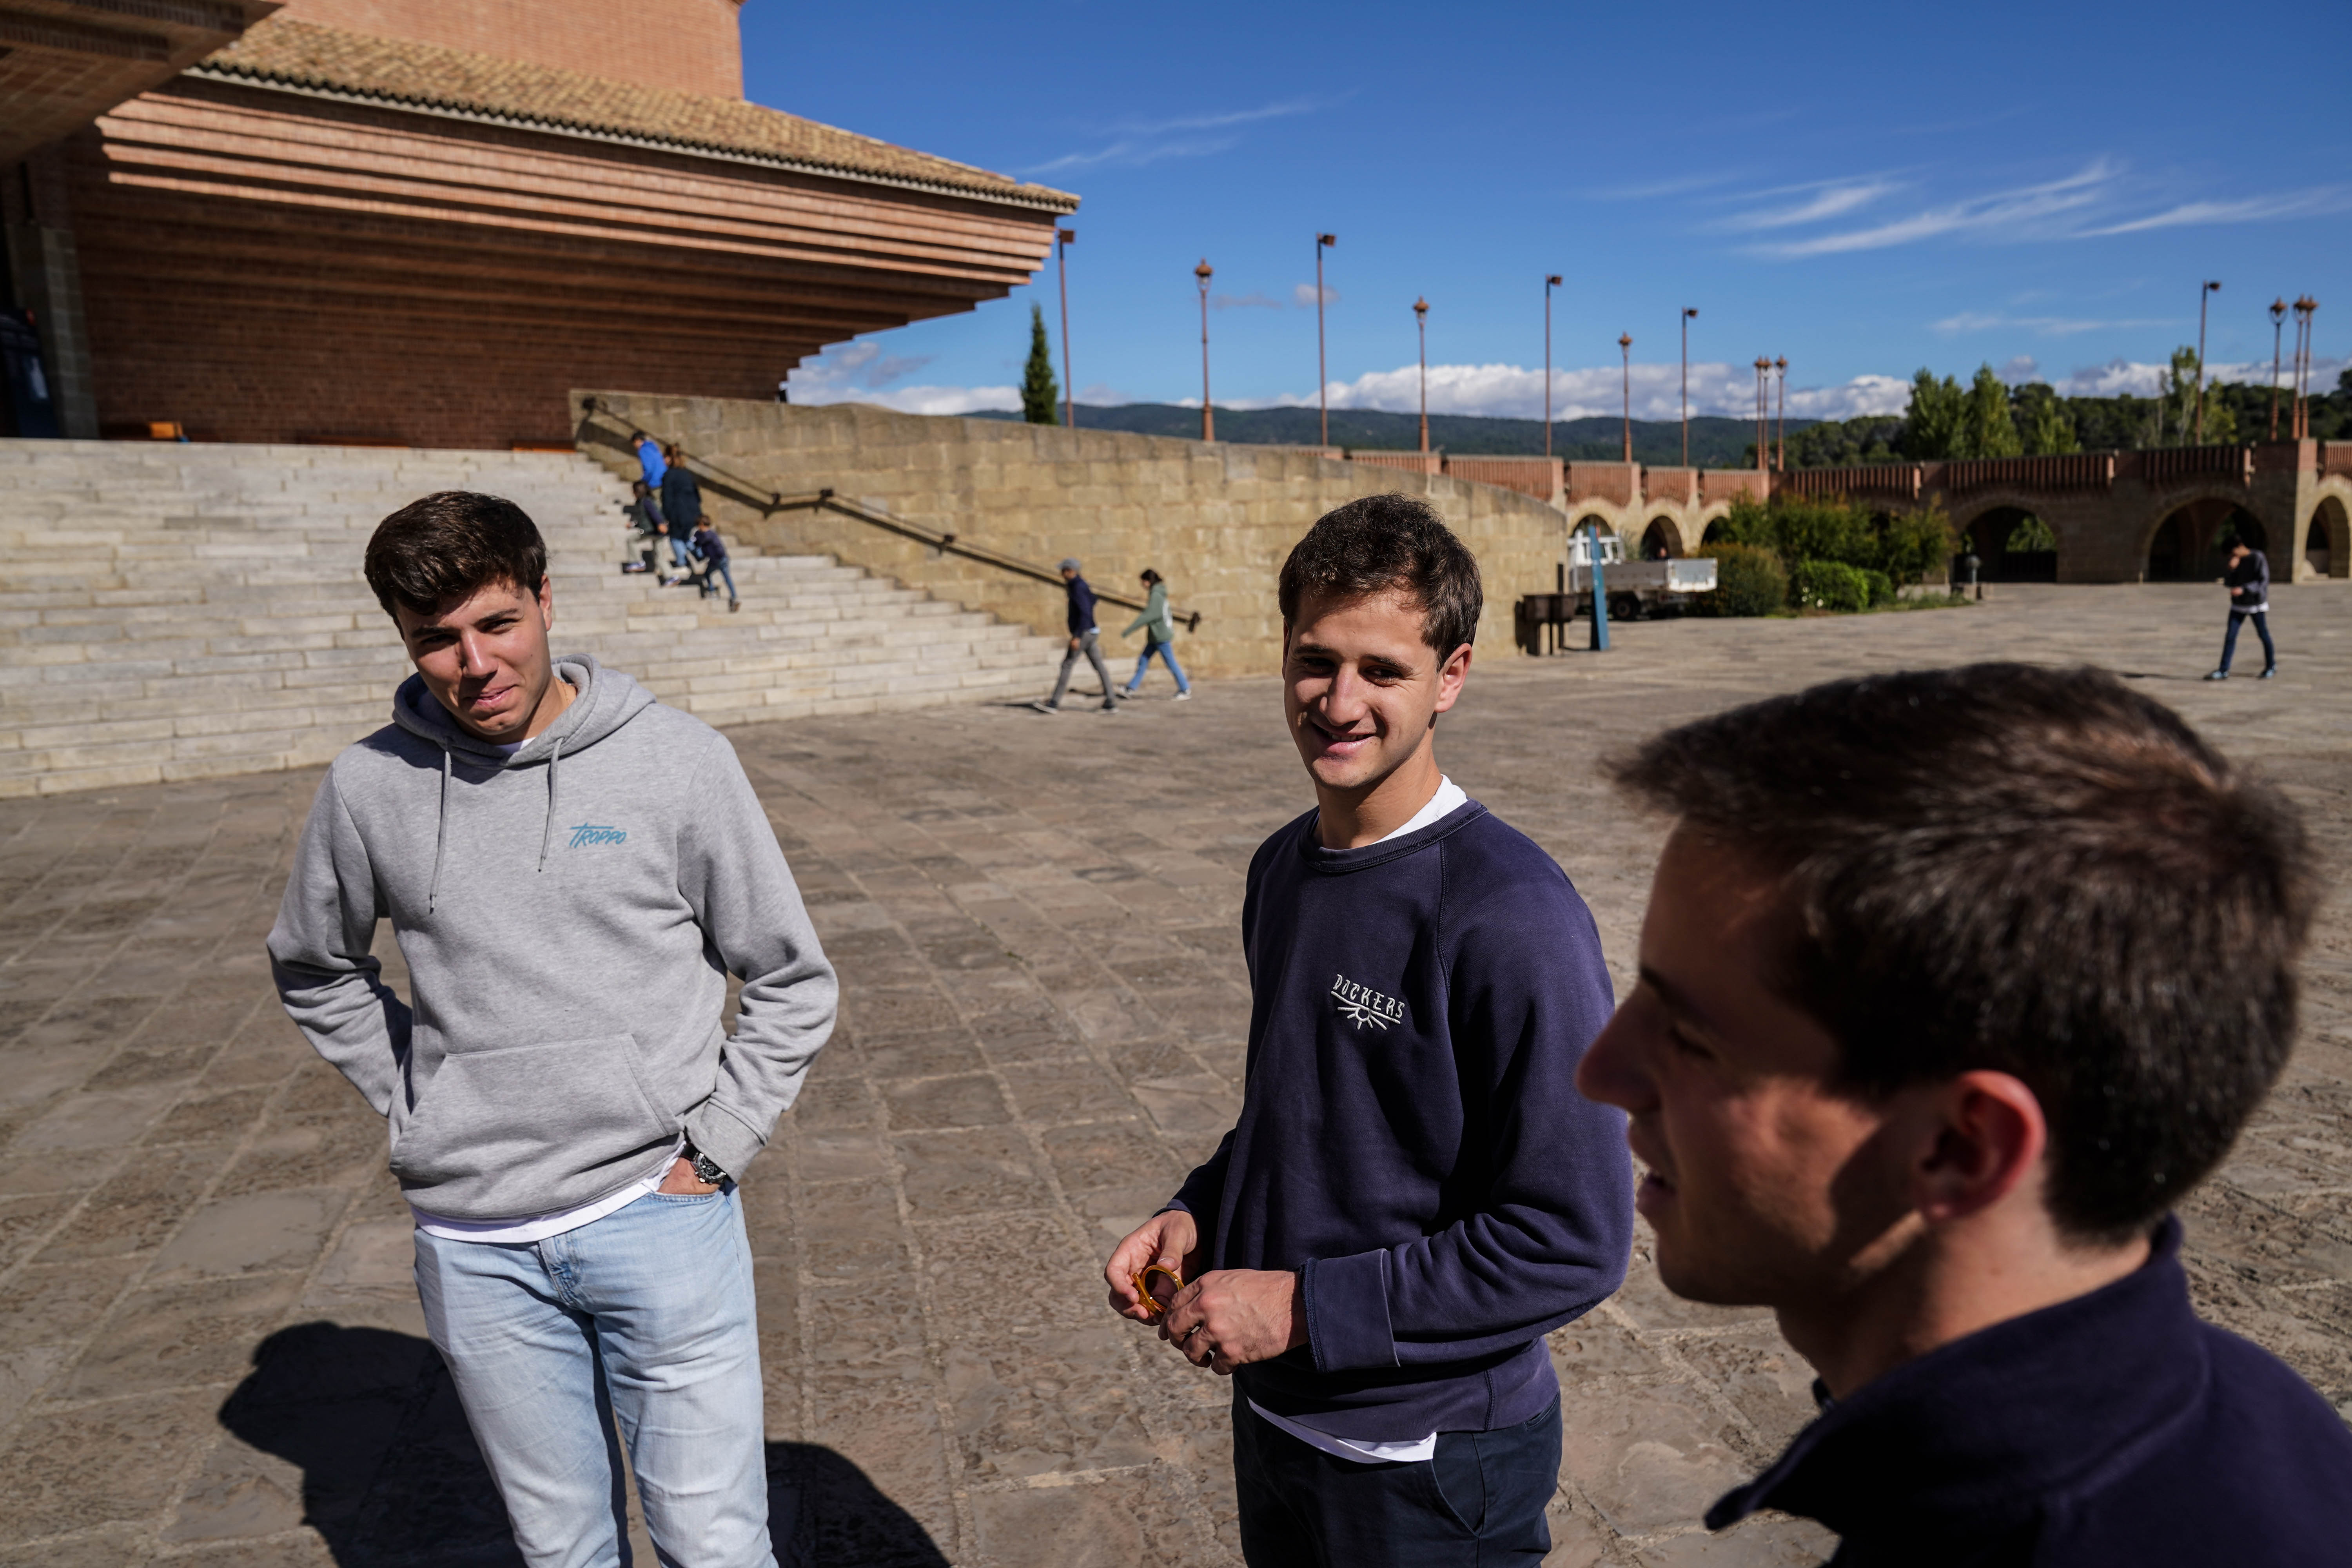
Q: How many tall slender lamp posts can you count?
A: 14